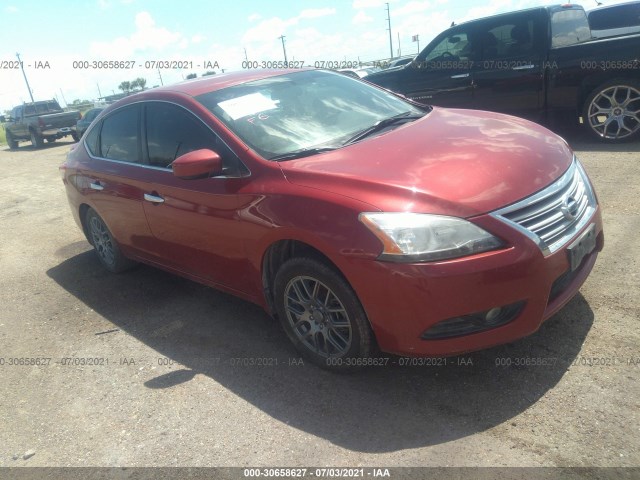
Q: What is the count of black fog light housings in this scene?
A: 1